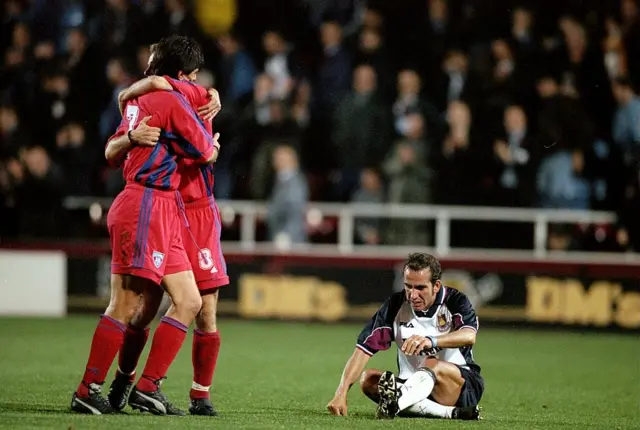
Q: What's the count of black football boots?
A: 6